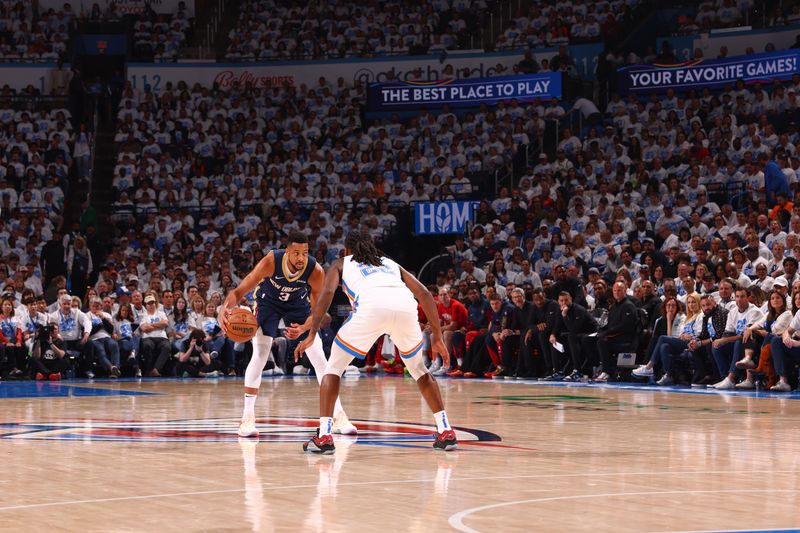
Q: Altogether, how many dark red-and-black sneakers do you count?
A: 2